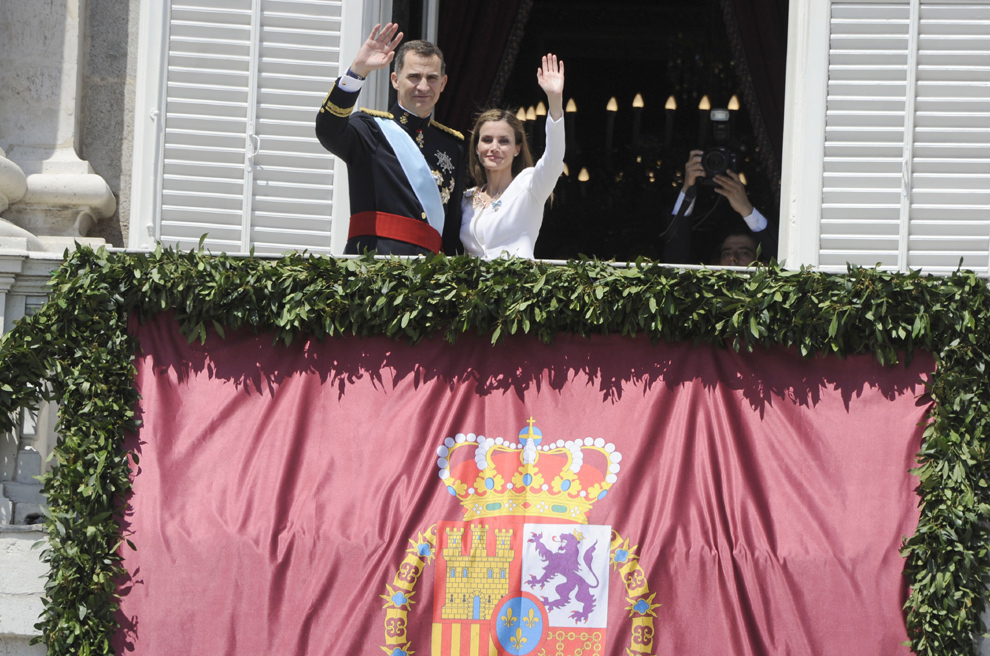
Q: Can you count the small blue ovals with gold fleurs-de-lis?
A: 1